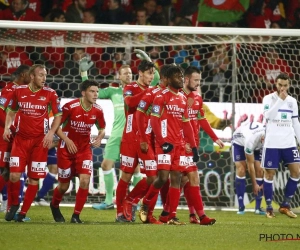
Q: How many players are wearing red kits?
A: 7